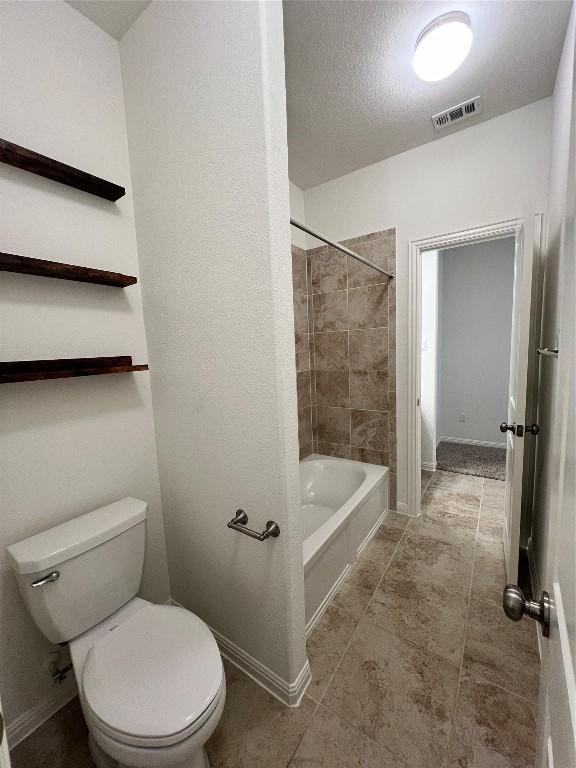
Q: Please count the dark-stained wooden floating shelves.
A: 3